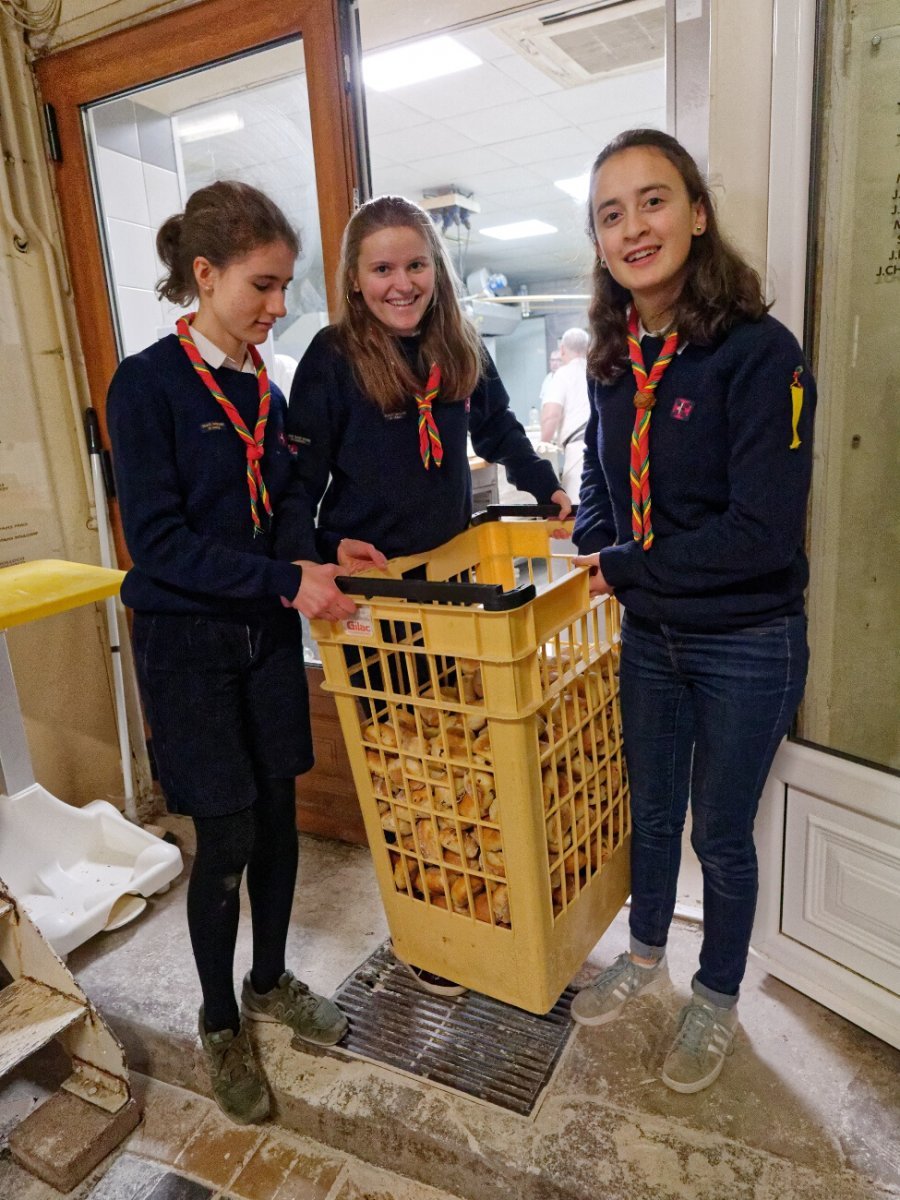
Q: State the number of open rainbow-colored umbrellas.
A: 0